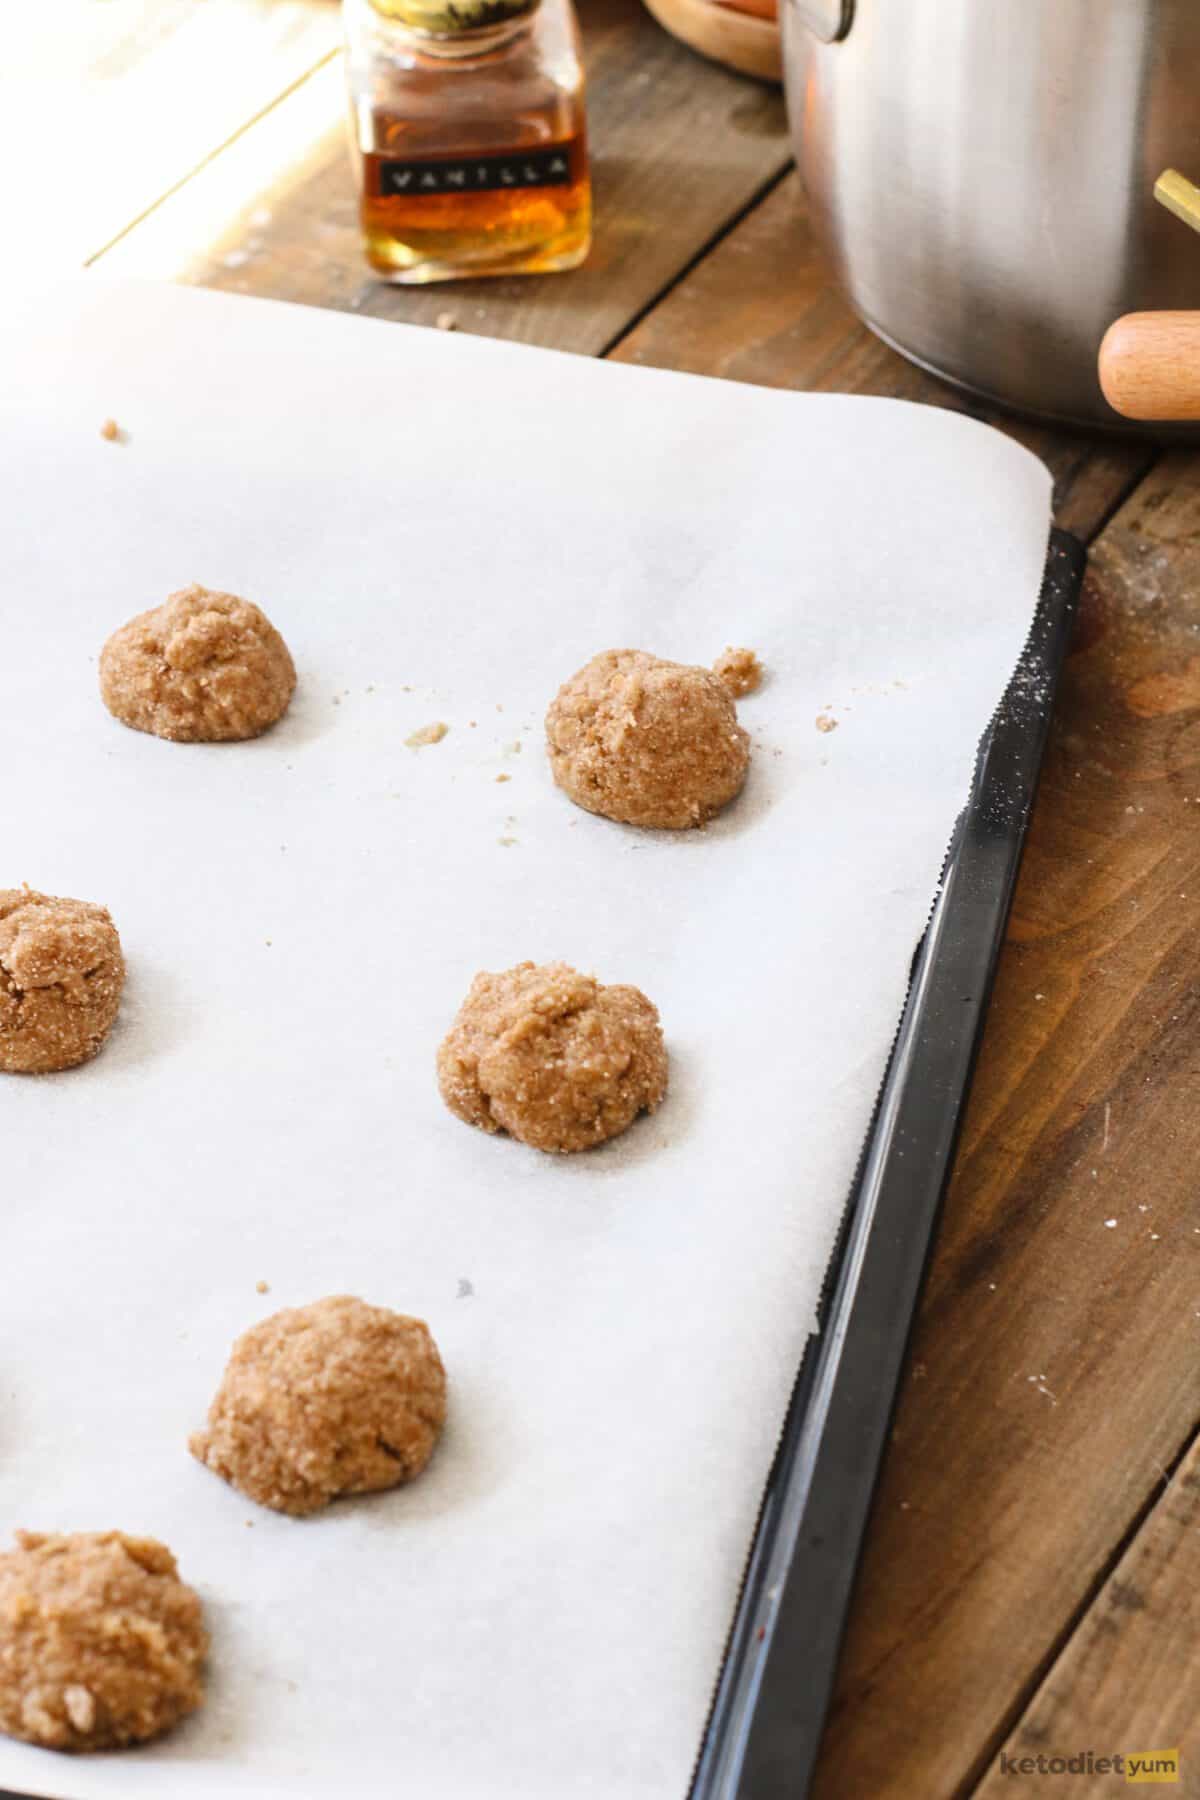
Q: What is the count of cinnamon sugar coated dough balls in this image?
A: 6